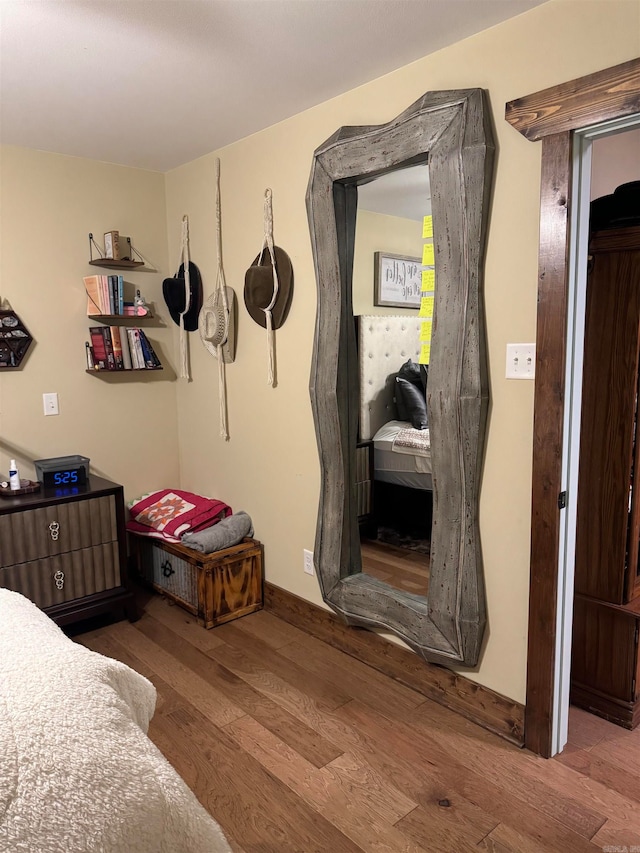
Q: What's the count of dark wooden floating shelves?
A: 3